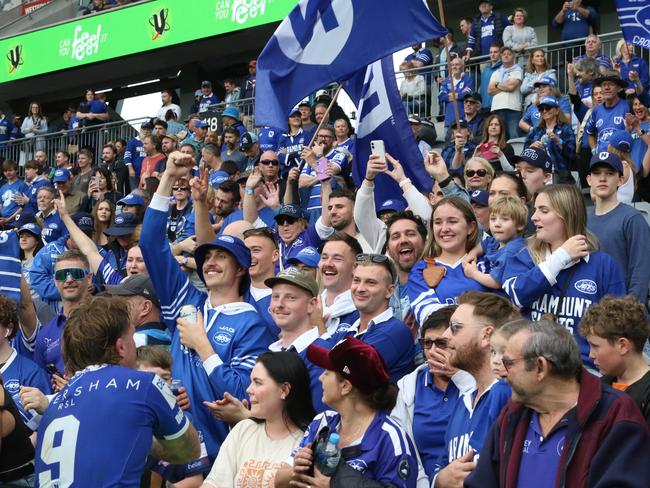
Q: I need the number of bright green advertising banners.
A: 1